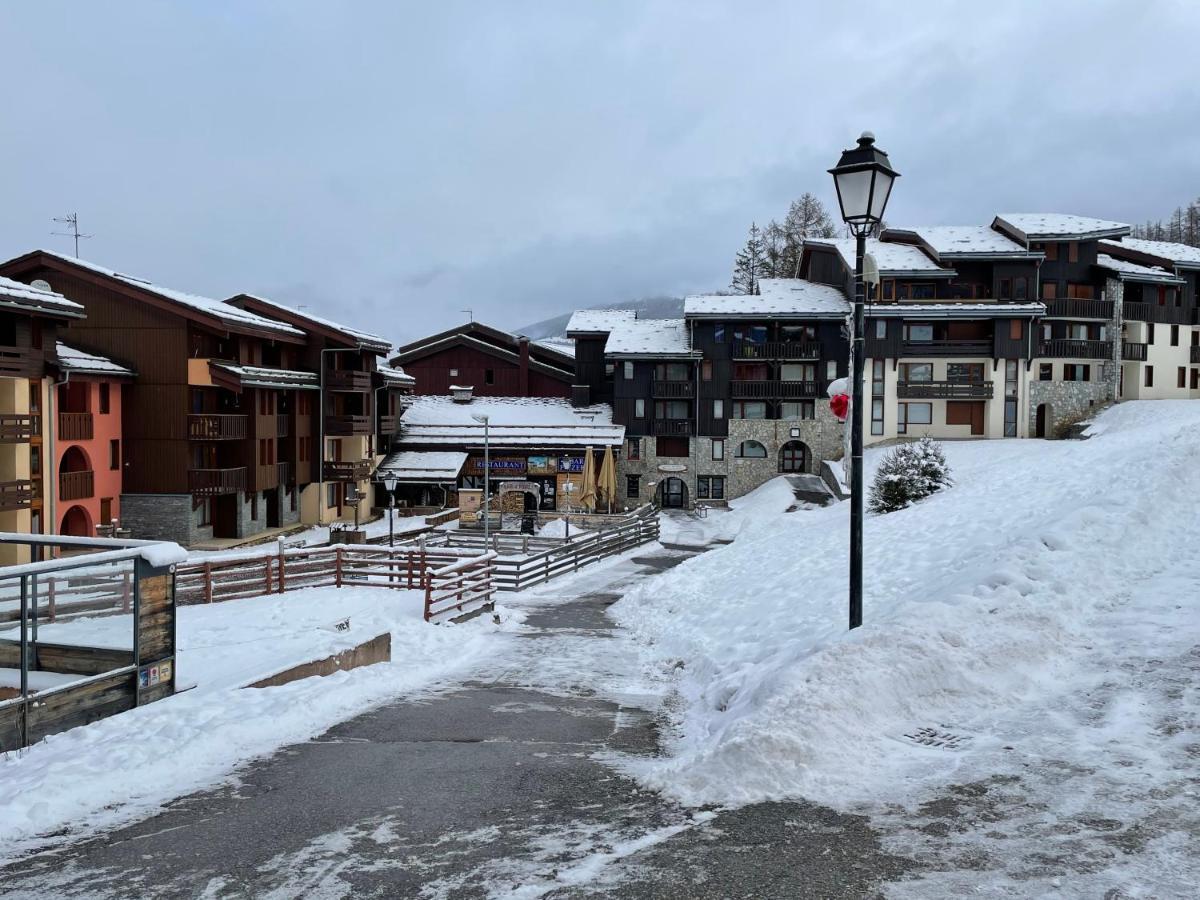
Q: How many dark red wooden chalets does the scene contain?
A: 1